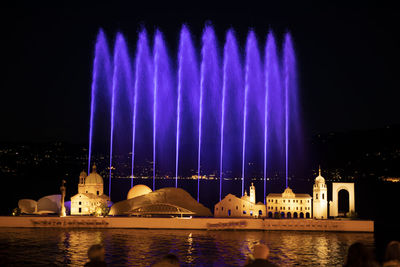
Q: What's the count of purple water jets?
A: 10